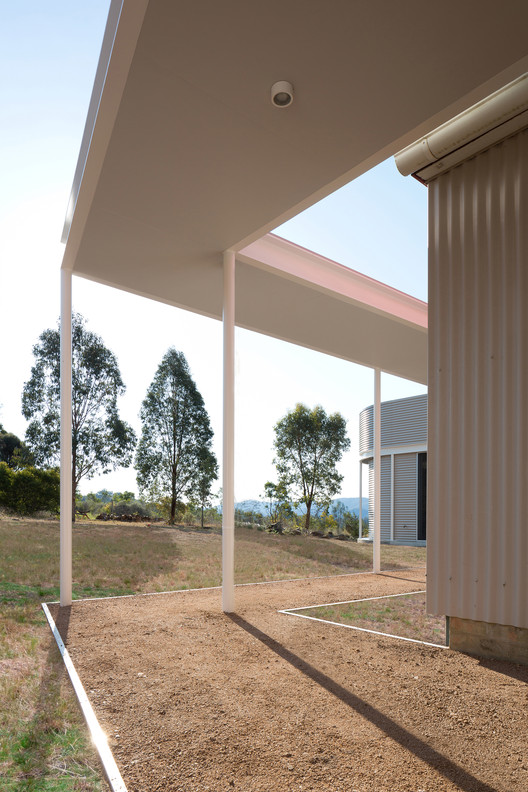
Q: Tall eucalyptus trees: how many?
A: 3